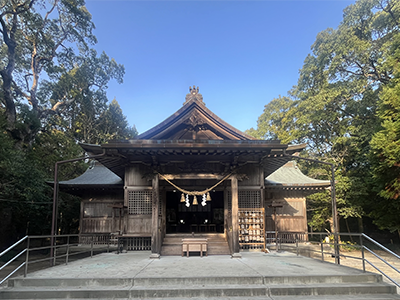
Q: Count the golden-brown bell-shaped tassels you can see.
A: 3